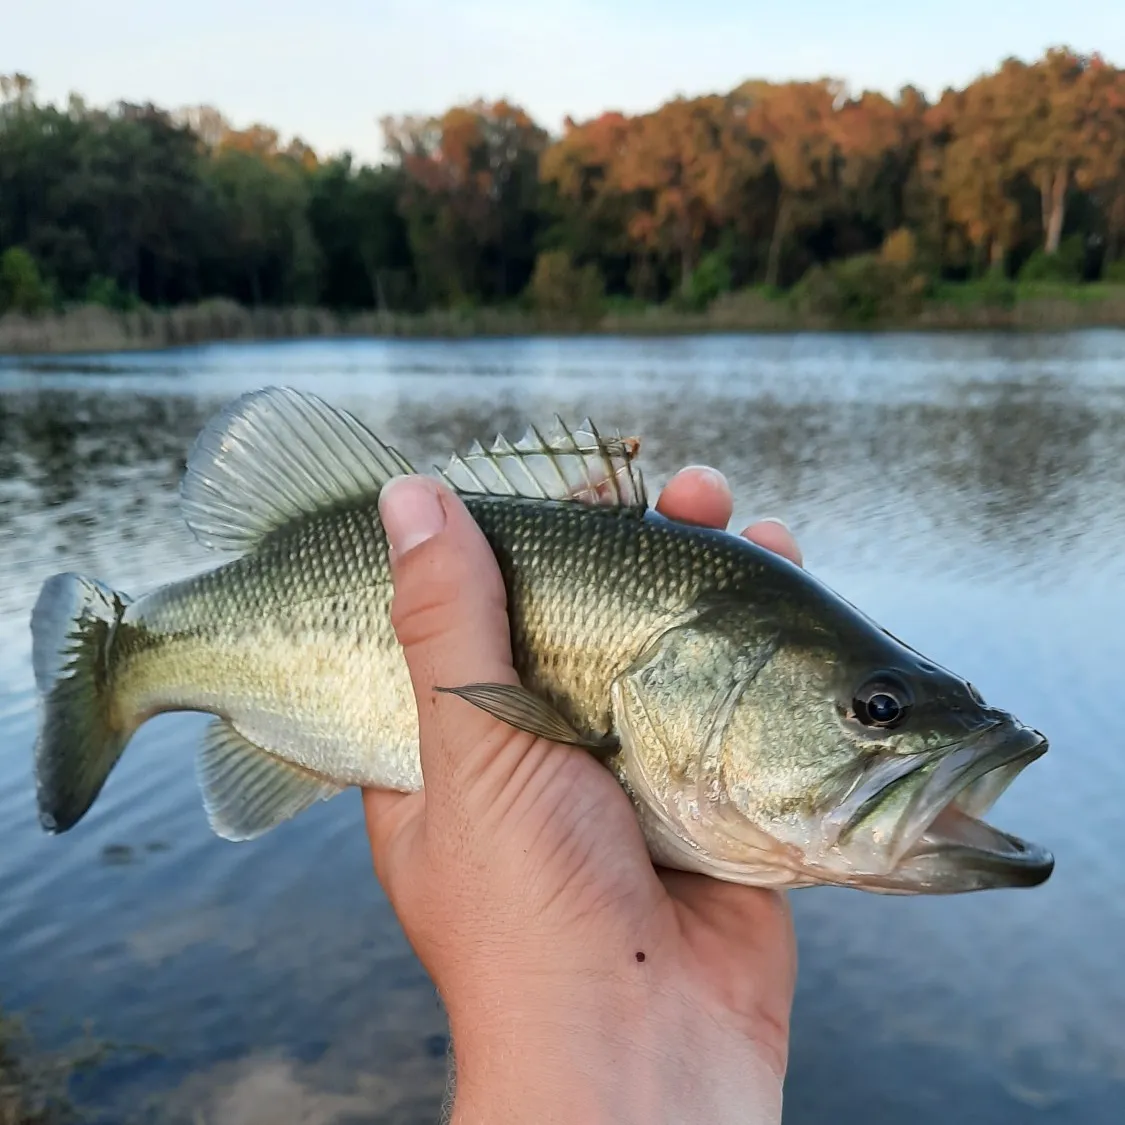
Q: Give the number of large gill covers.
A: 1